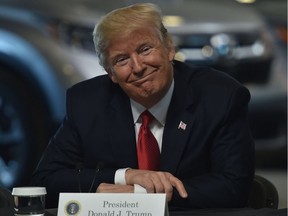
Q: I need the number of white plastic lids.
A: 1